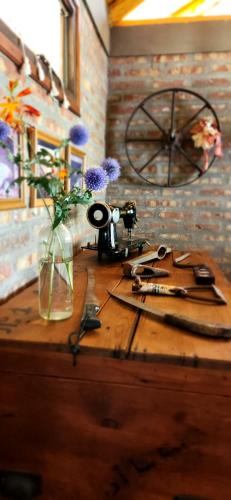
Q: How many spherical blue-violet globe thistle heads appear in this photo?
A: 4